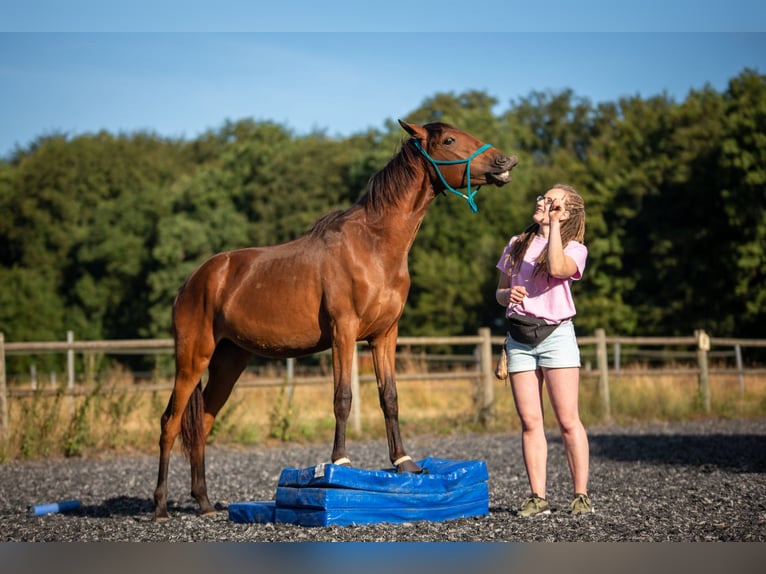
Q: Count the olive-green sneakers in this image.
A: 2